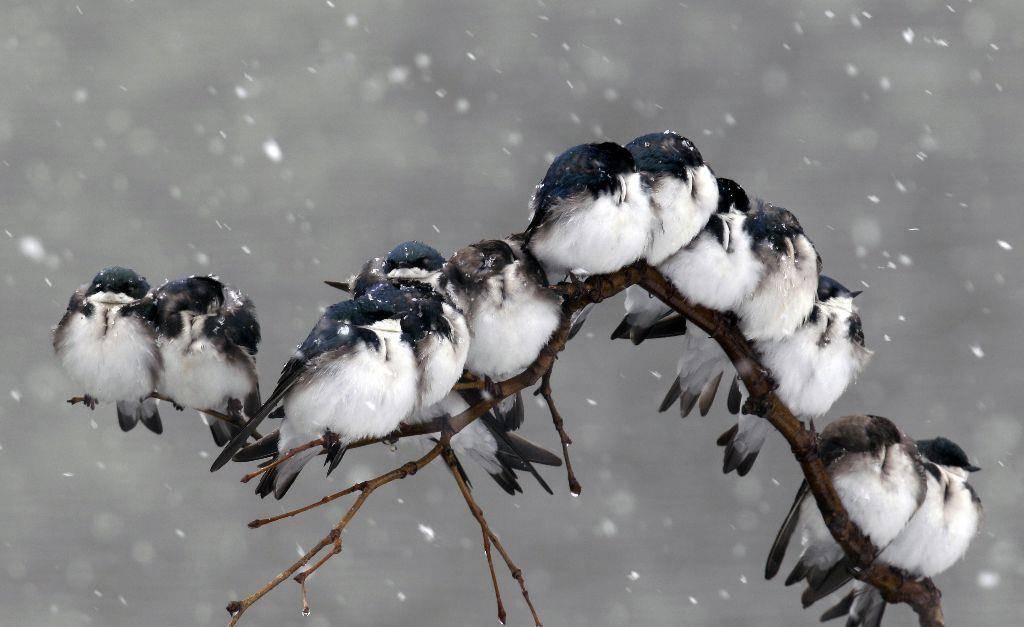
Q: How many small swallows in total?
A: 13